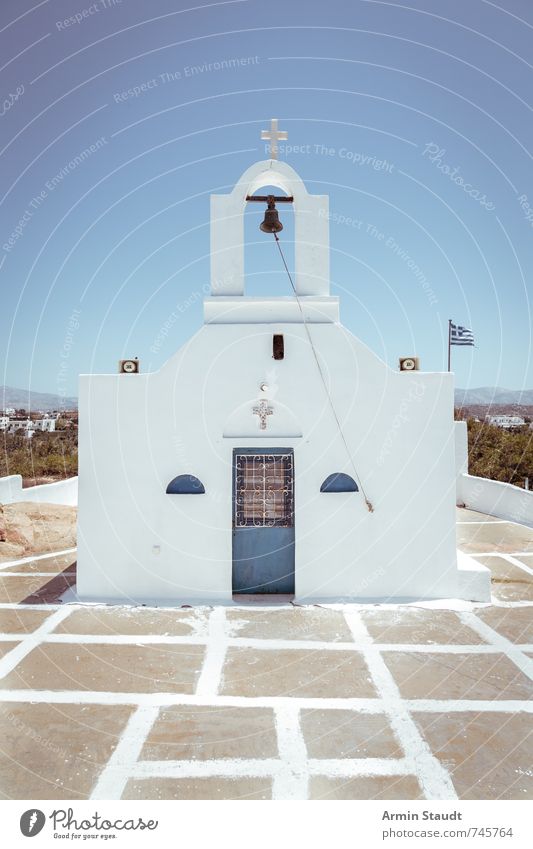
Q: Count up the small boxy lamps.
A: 2